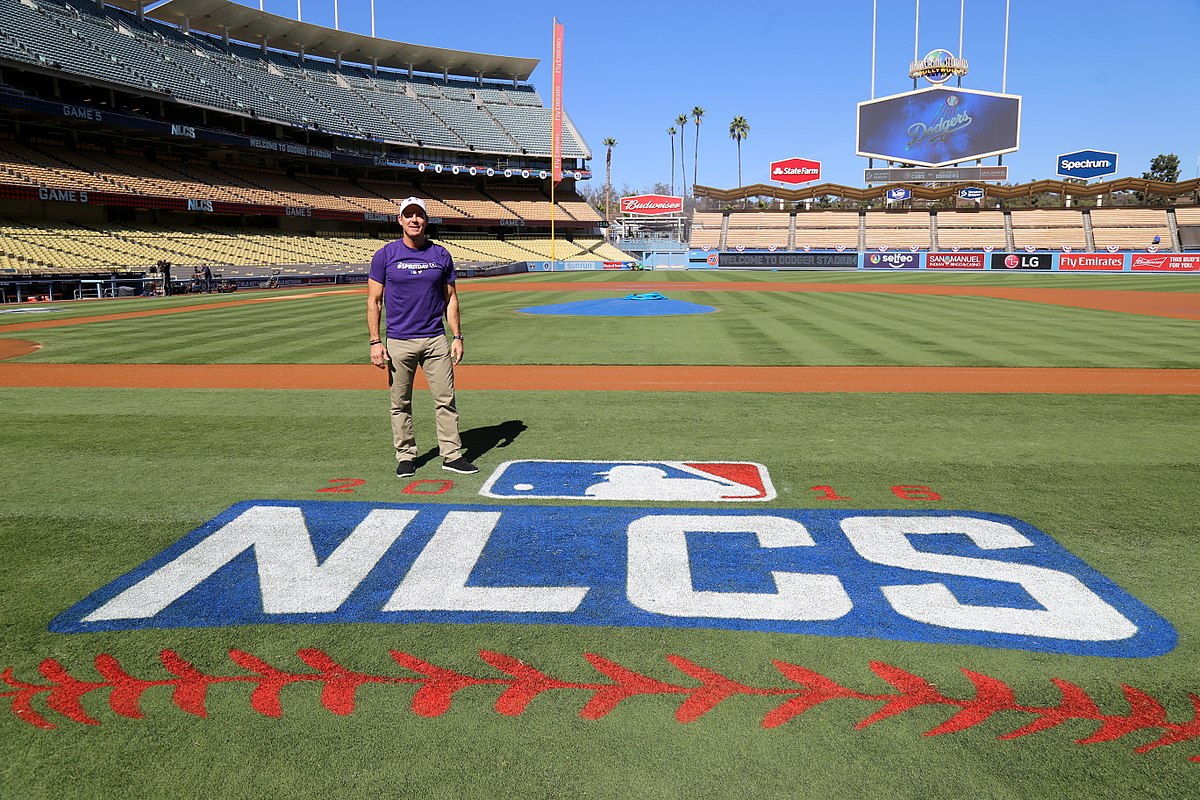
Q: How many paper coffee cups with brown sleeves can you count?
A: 0